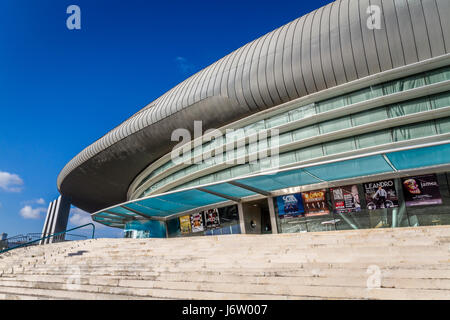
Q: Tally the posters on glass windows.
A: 8